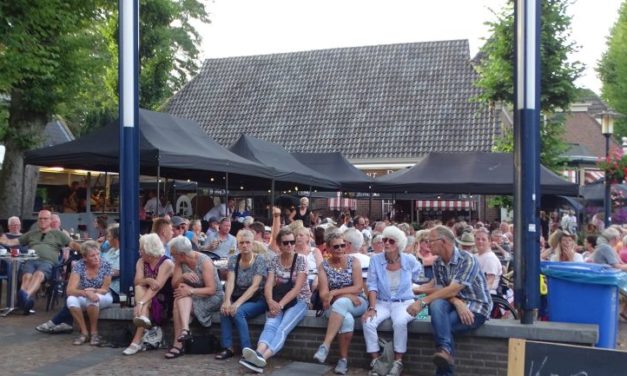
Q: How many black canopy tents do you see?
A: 4